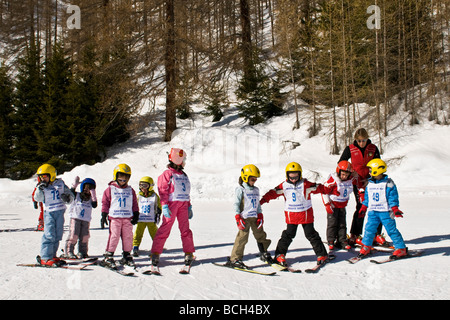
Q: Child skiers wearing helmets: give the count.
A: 9